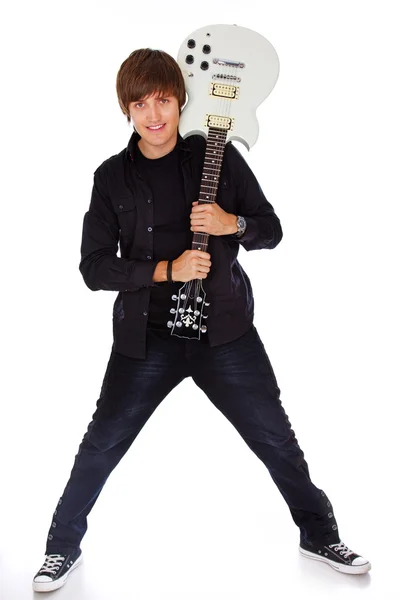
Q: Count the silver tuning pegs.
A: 6